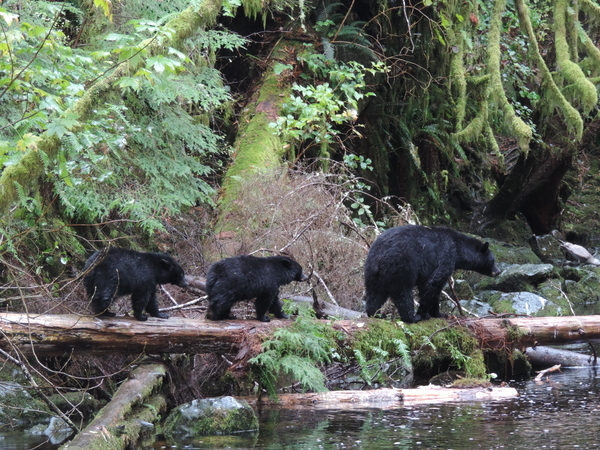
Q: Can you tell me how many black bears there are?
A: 3